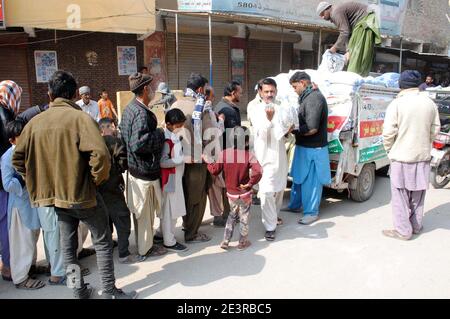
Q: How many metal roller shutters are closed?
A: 3